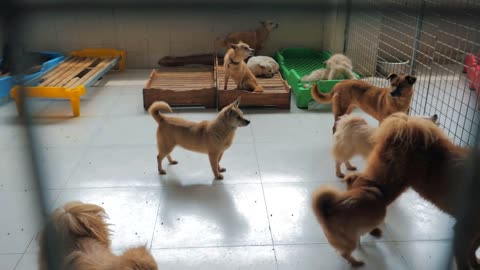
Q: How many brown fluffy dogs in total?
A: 3